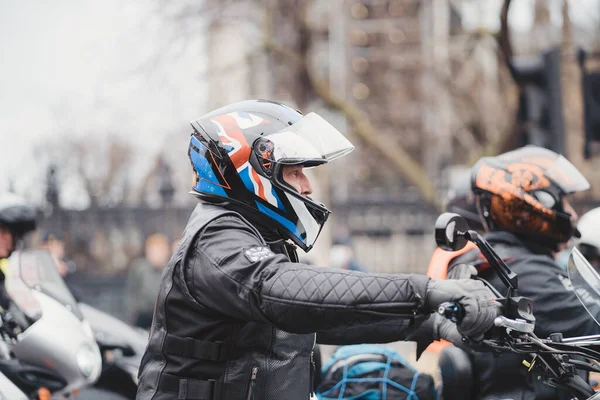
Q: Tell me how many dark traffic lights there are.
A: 2